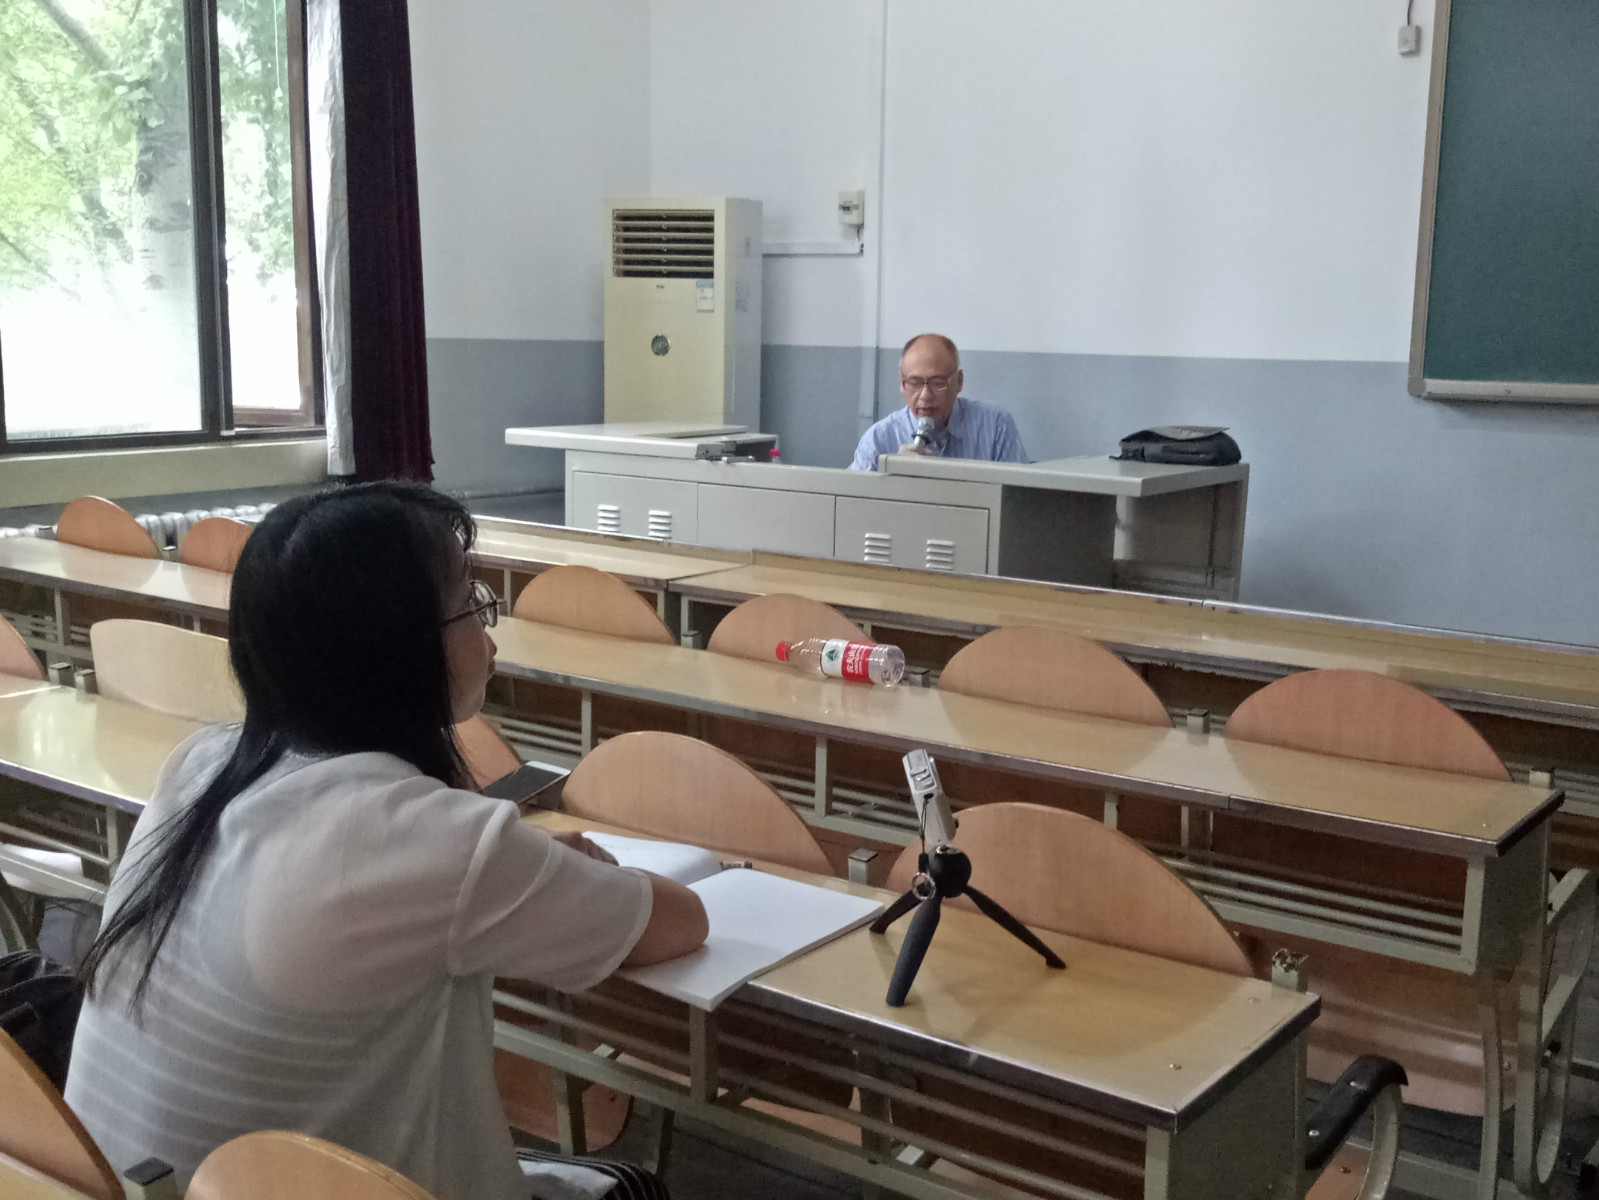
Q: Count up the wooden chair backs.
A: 13